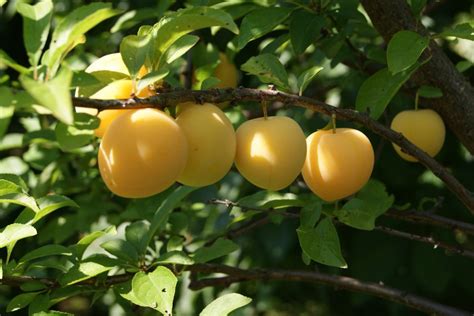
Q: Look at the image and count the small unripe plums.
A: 0